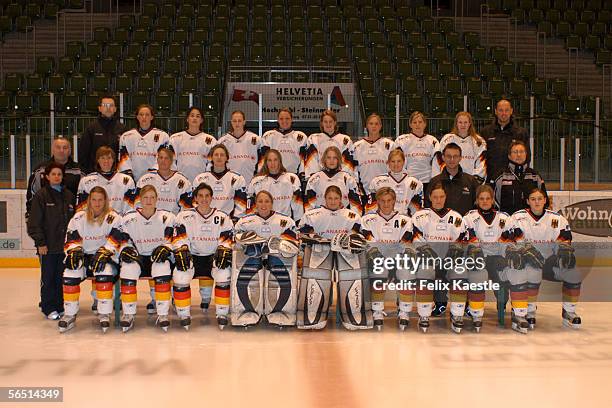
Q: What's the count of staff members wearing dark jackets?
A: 6